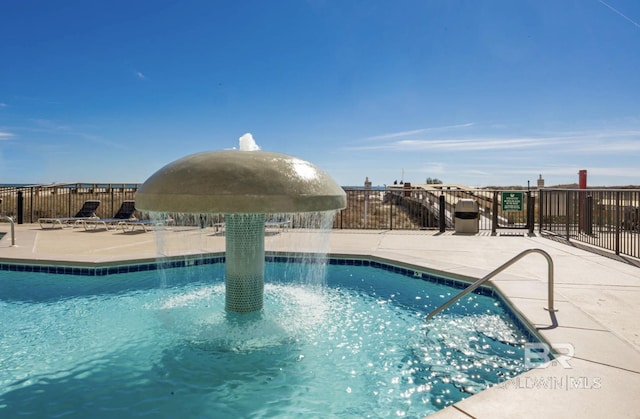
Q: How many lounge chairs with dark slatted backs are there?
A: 2